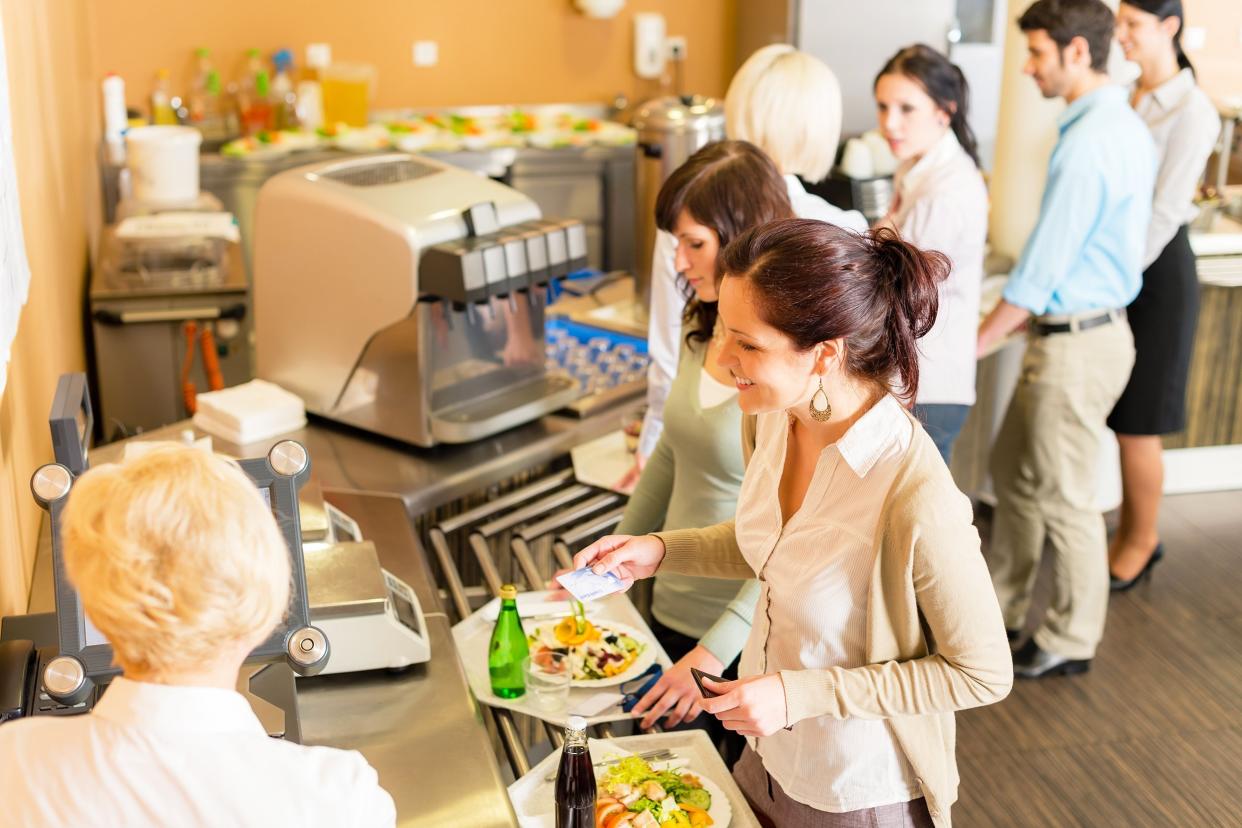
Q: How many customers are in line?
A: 6